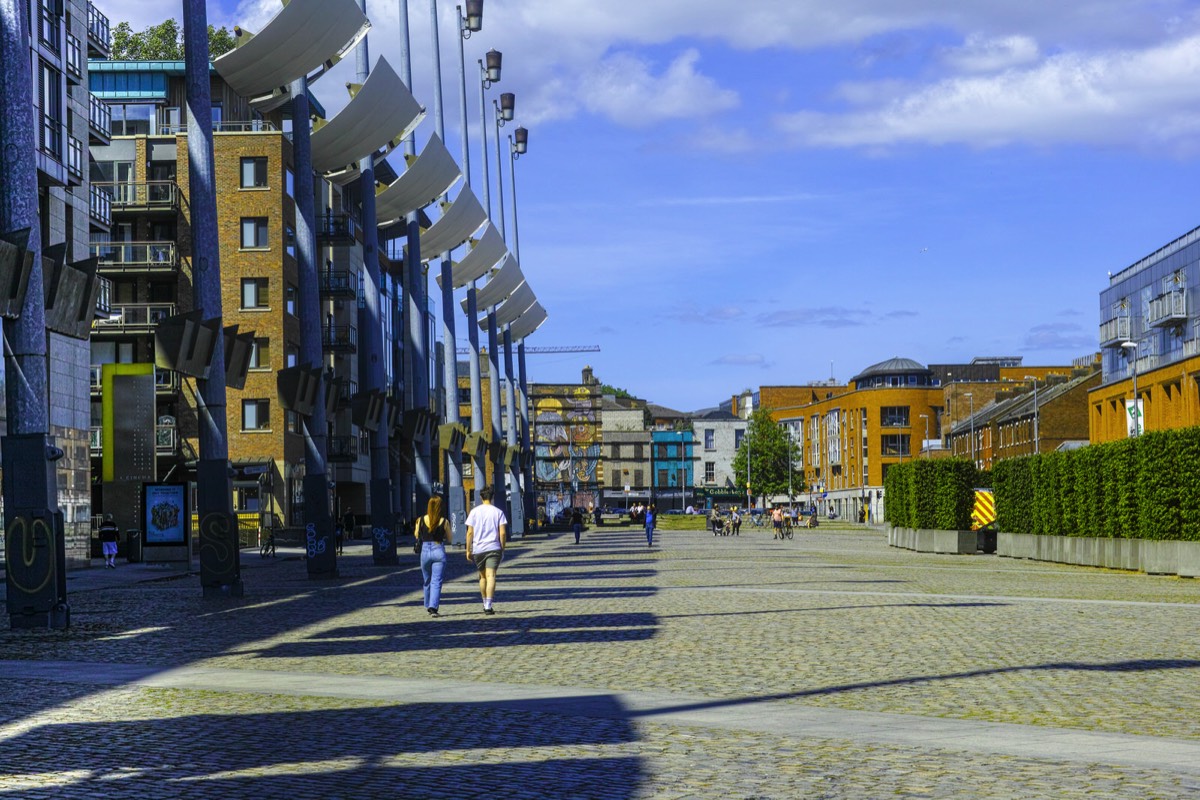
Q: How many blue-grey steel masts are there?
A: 10